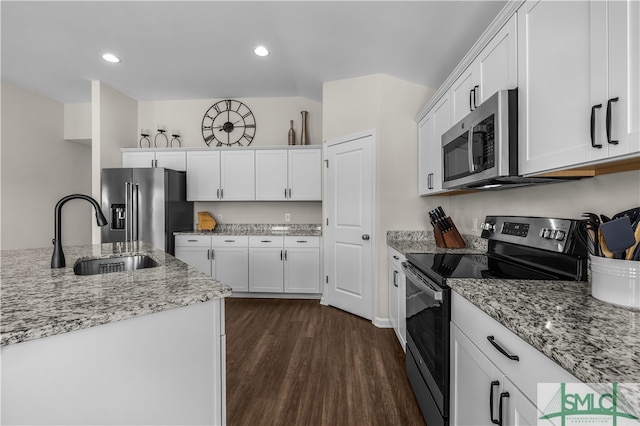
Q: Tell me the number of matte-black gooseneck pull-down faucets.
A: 1